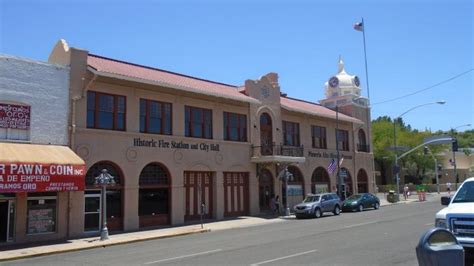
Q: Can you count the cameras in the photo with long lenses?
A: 0